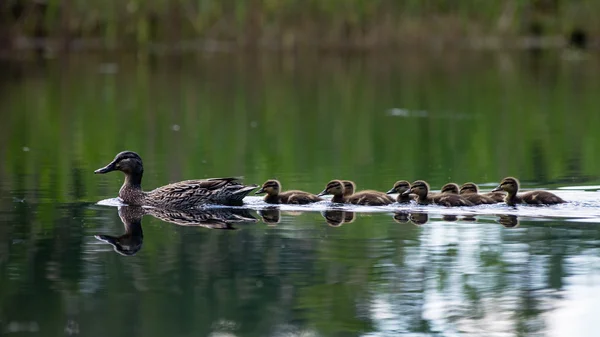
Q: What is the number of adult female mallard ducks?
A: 1